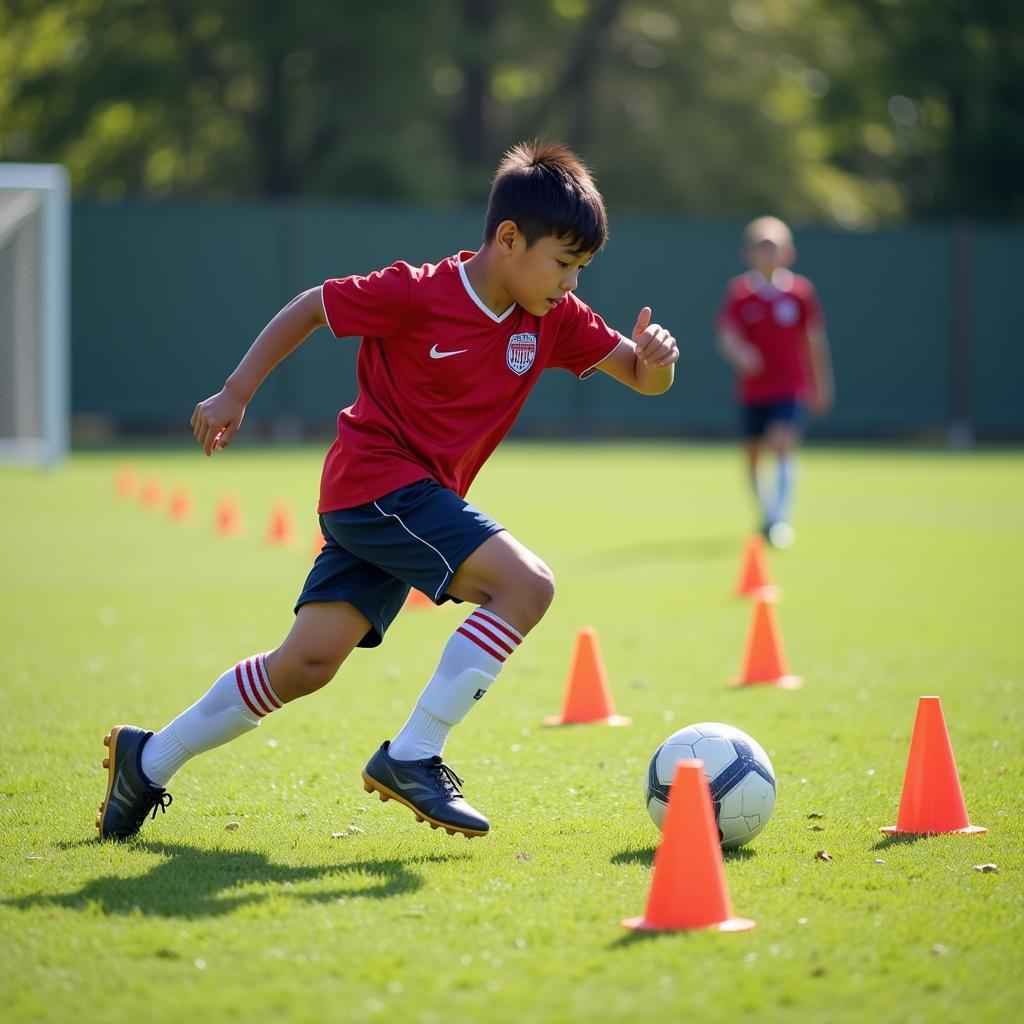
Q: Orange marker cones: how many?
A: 12